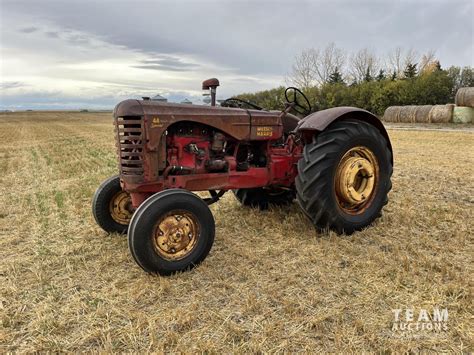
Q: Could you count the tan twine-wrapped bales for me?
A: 5